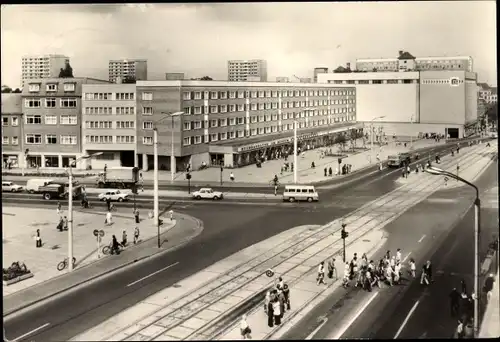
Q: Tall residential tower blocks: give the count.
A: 3